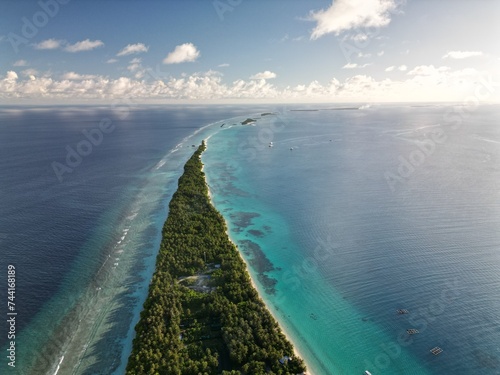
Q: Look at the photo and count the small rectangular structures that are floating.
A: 3